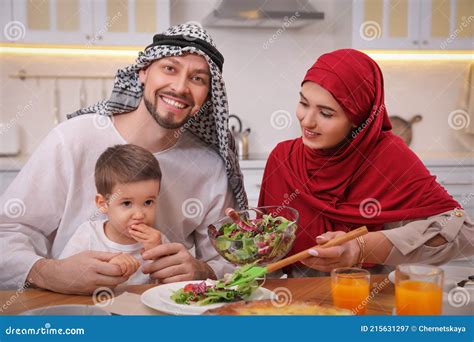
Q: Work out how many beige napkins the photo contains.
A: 1